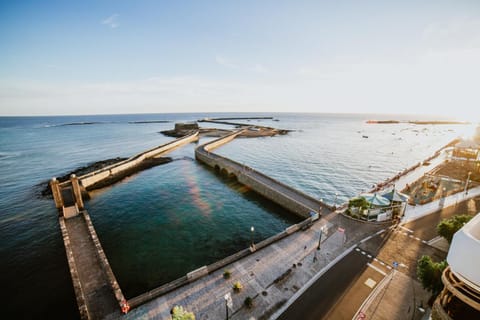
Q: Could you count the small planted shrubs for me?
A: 3